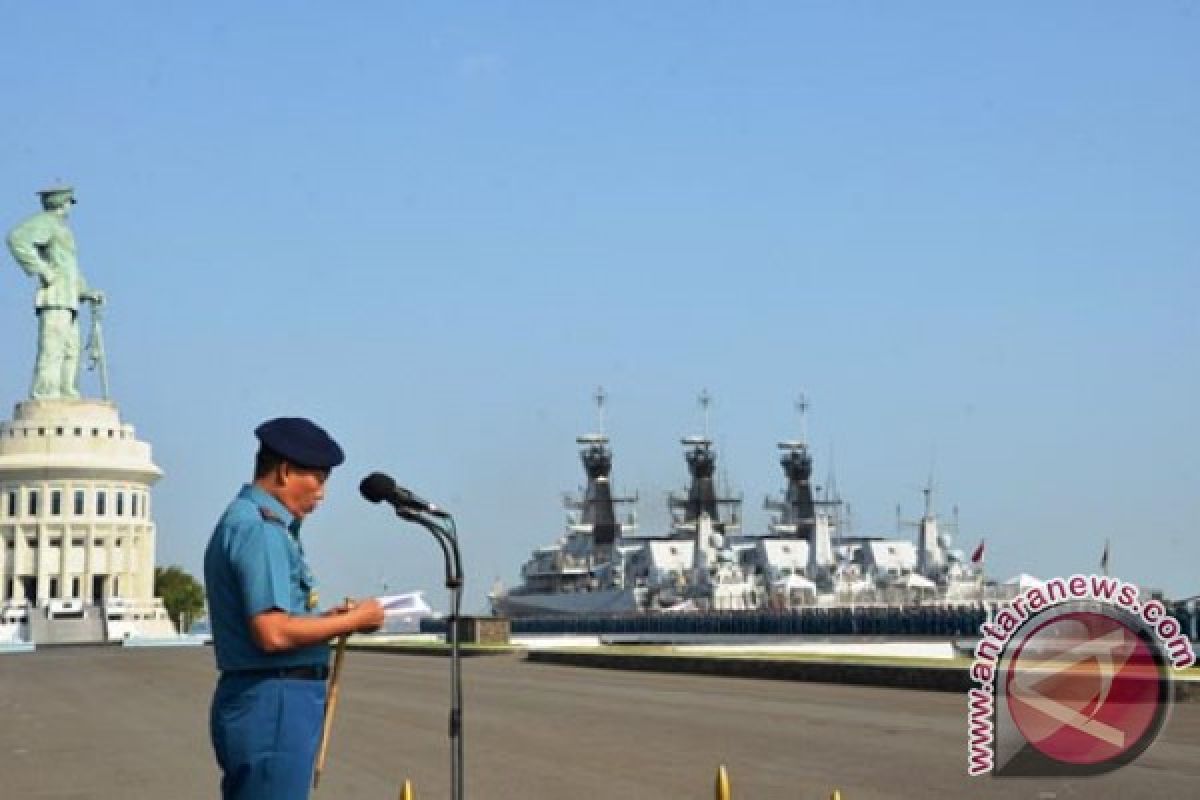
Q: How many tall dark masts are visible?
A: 3